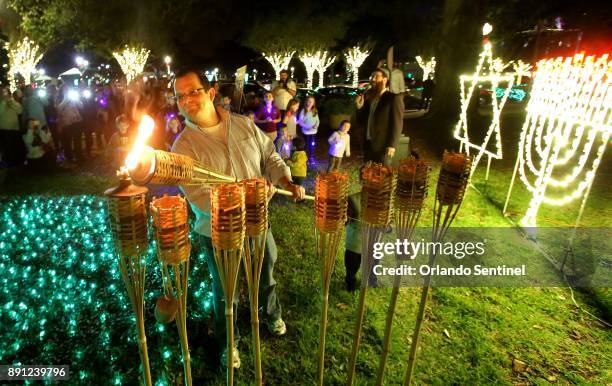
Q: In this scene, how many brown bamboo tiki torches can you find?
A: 9